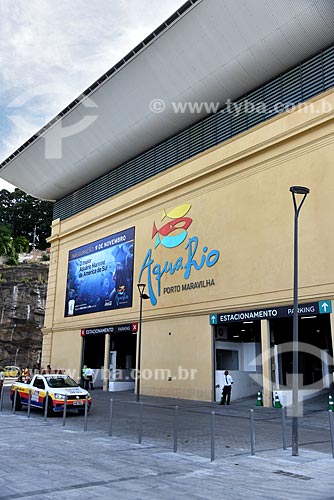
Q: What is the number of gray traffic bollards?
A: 13